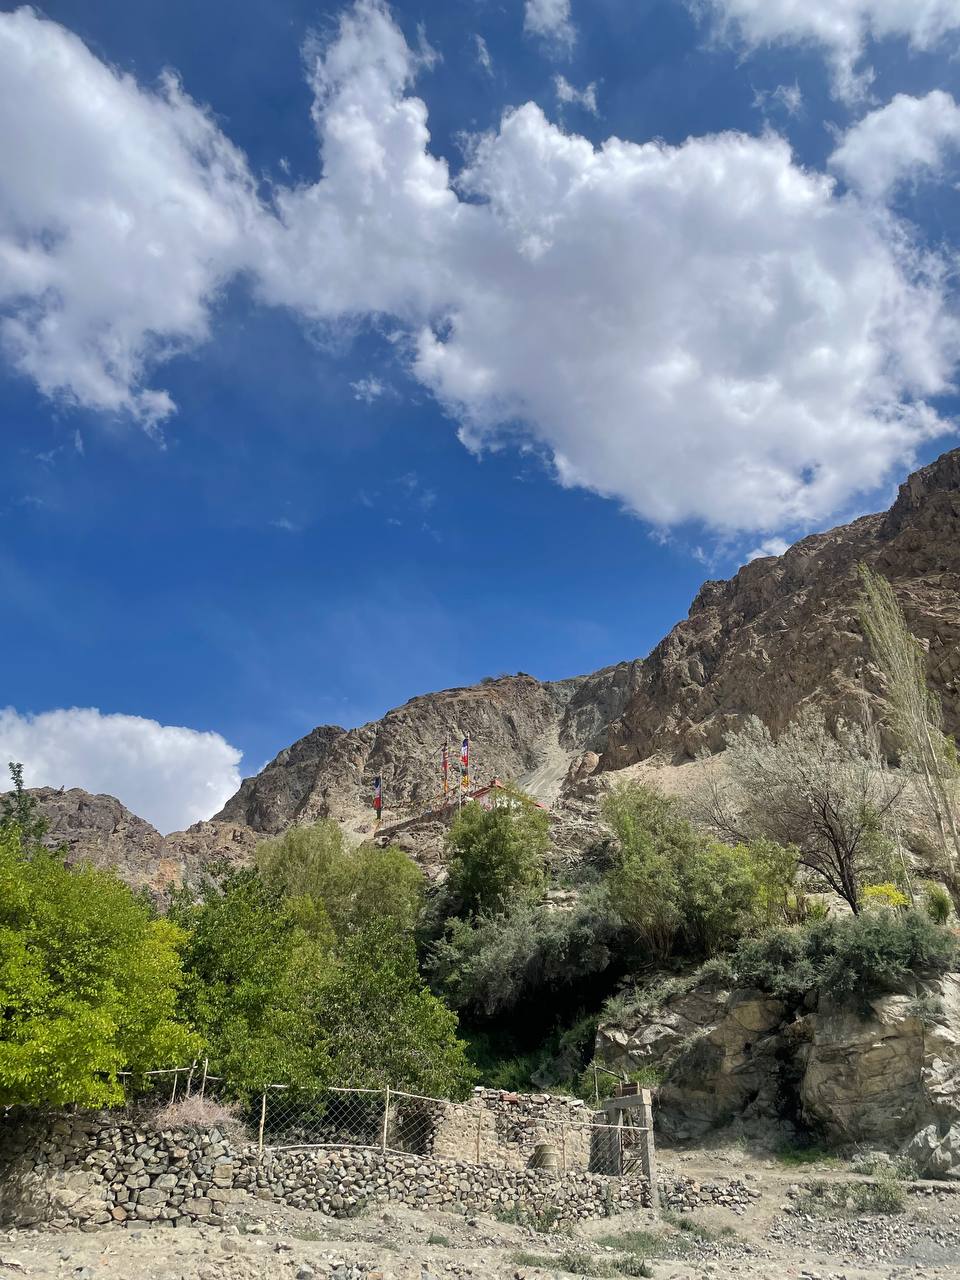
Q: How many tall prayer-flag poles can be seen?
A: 3